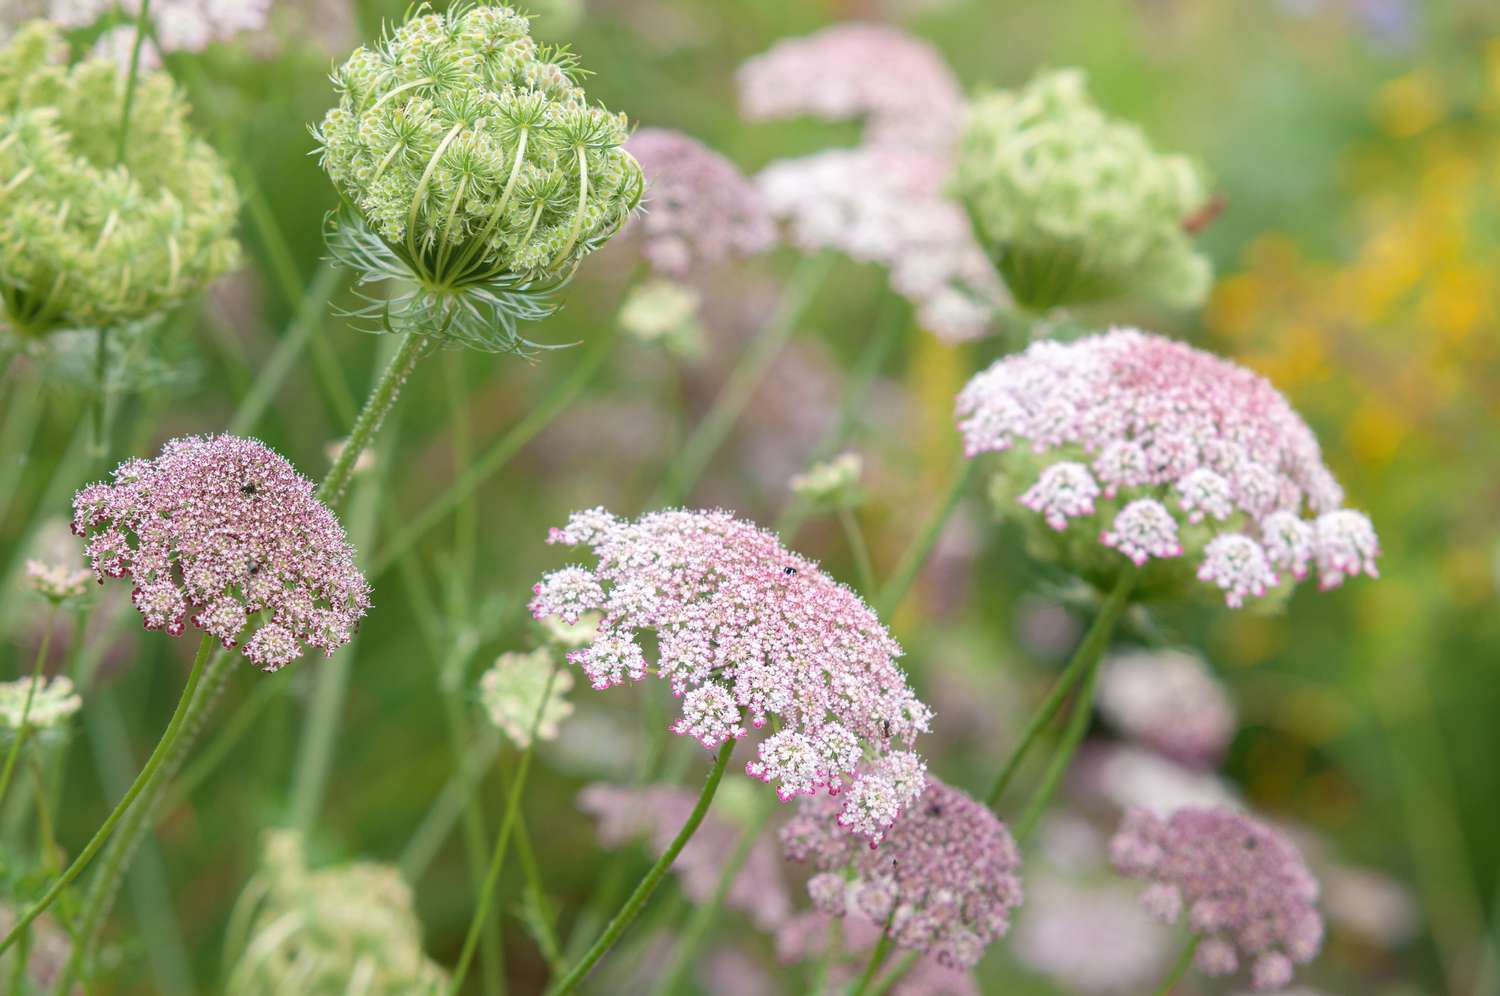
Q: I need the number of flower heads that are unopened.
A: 4